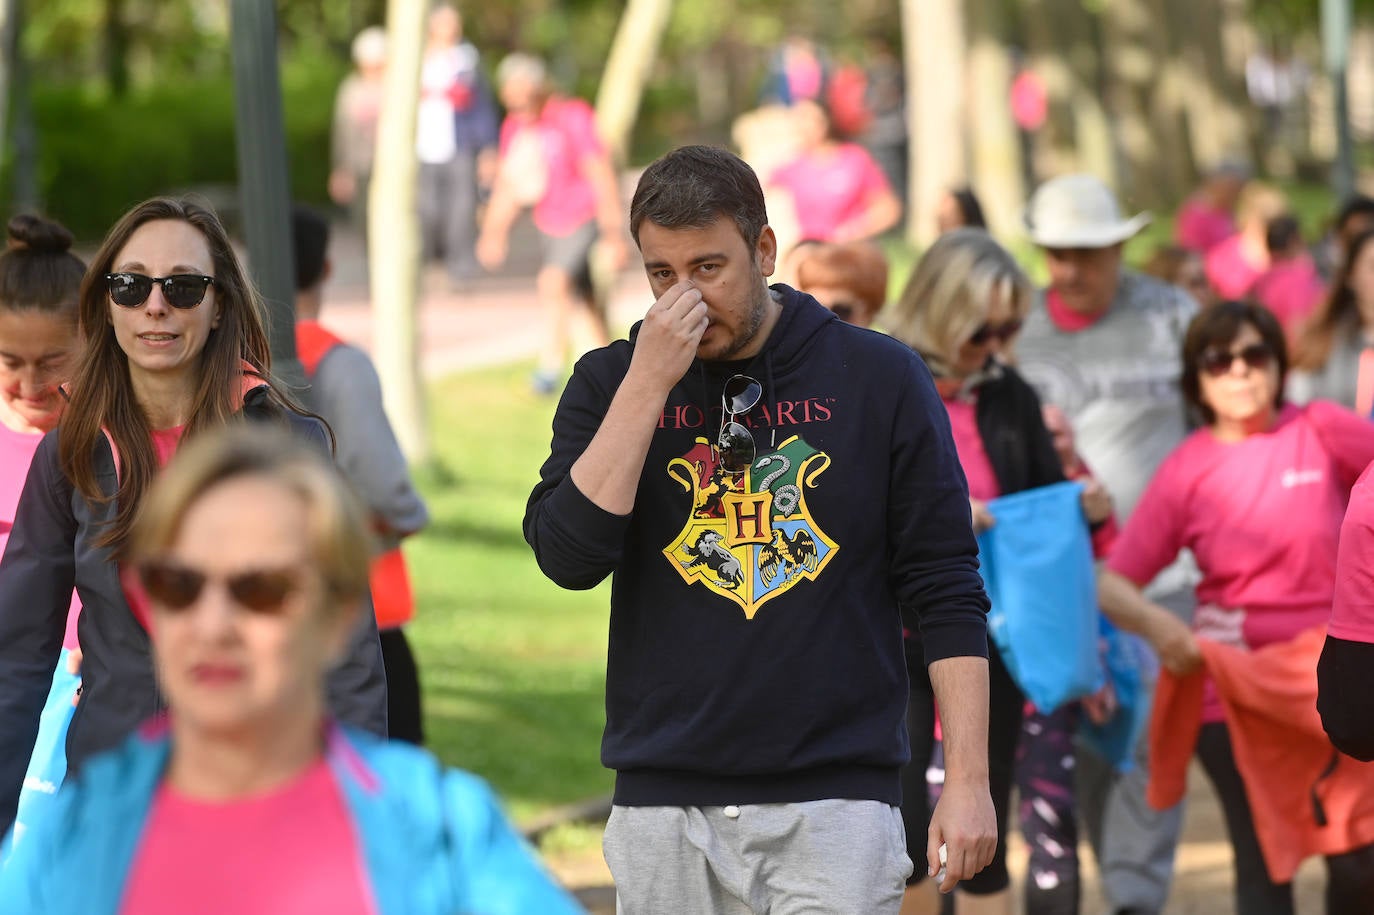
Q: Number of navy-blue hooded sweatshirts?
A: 1